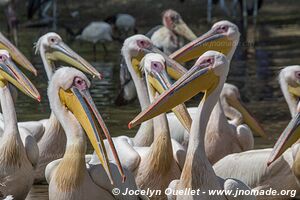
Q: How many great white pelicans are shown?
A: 11